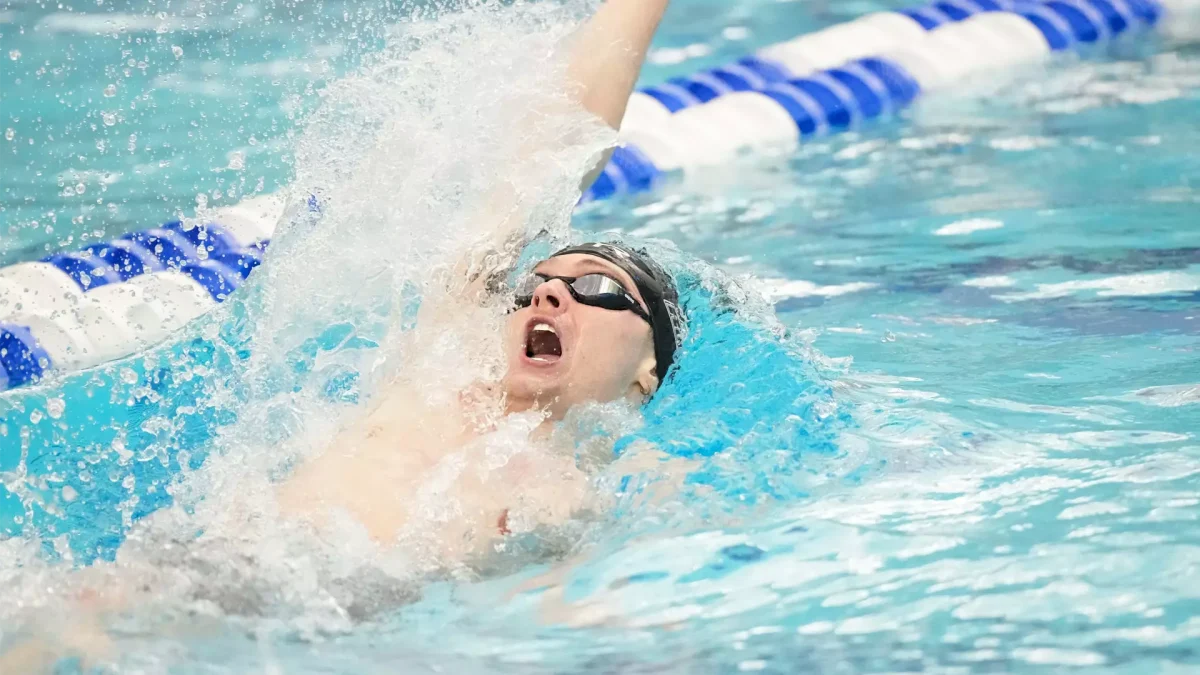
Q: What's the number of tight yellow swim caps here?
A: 0